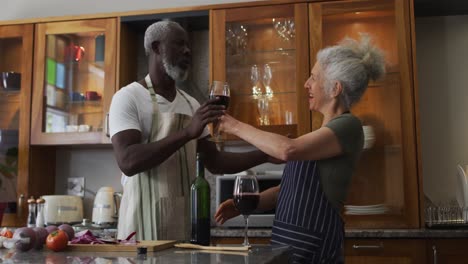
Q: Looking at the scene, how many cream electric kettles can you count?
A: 1